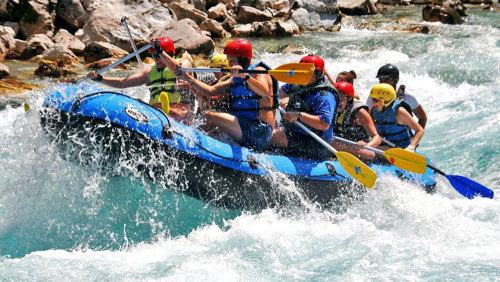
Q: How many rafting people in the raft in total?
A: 8